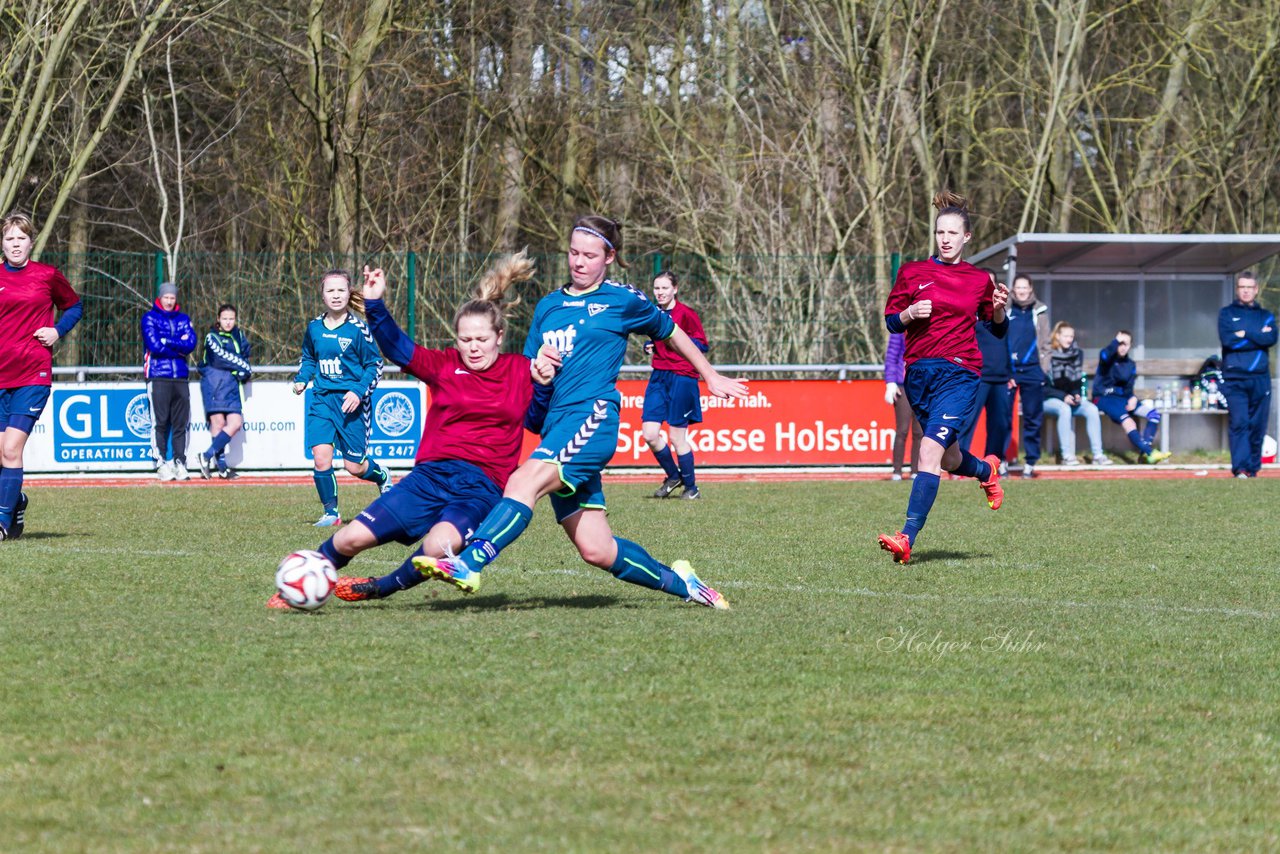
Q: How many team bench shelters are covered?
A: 1